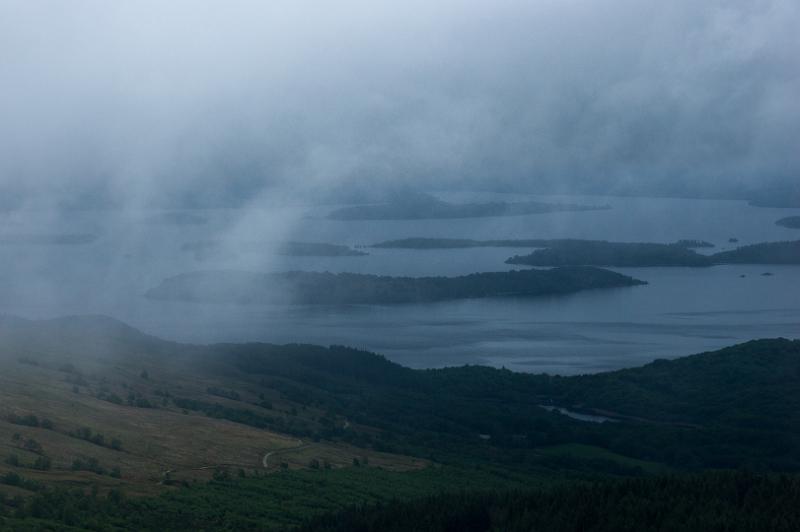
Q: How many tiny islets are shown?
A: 3